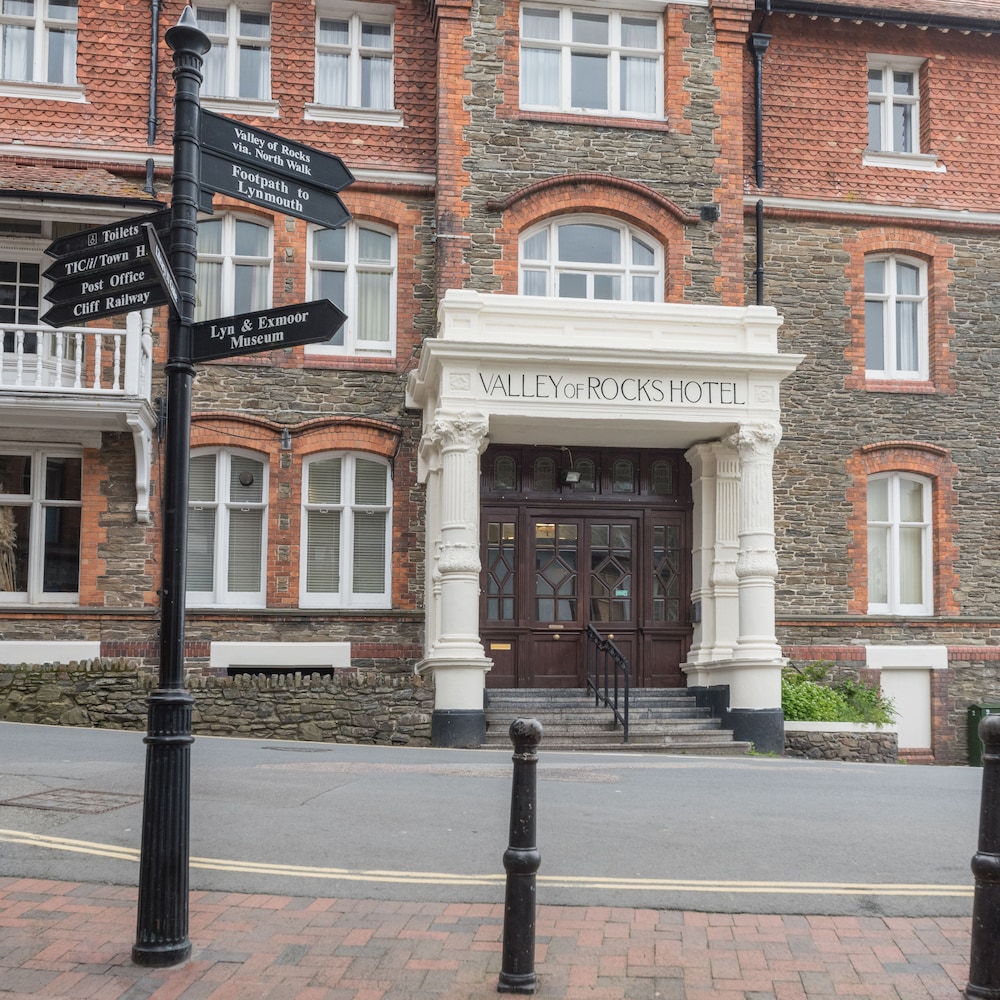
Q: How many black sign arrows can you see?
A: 8